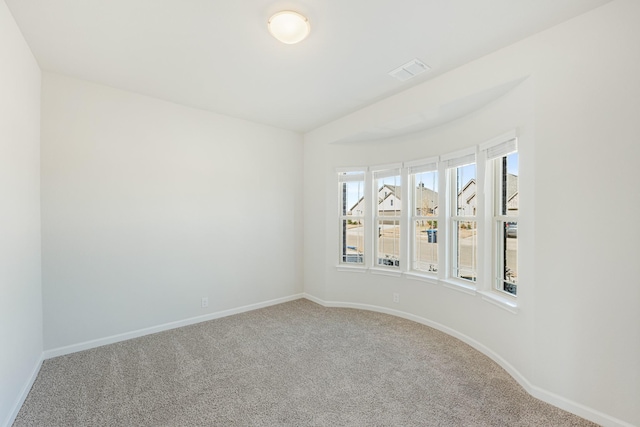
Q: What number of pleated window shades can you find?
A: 5